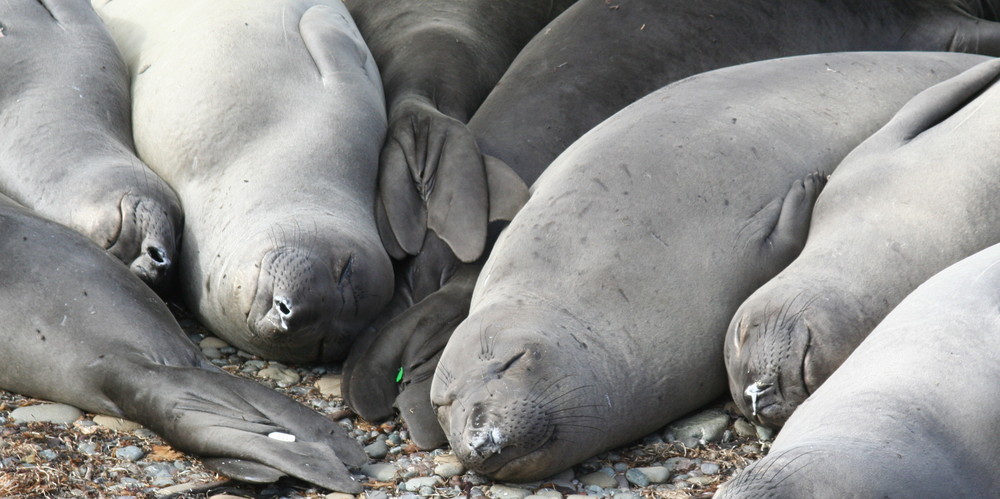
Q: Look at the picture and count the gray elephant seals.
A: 8